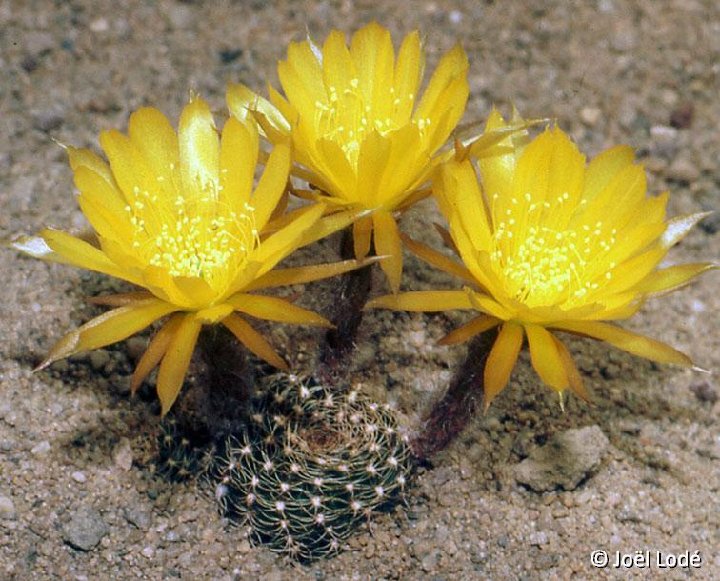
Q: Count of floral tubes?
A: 3